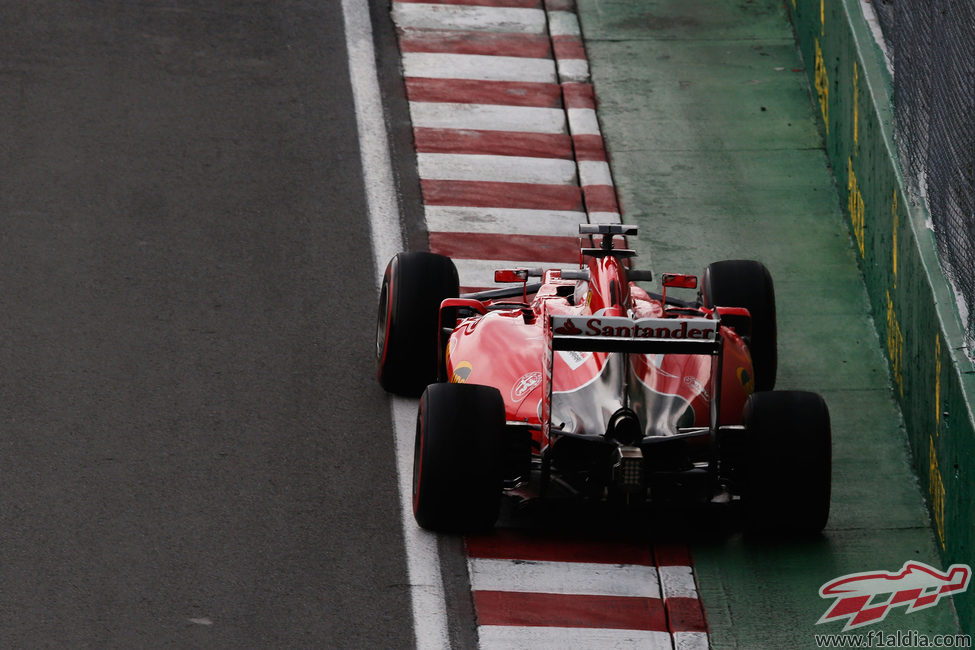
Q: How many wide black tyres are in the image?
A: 4